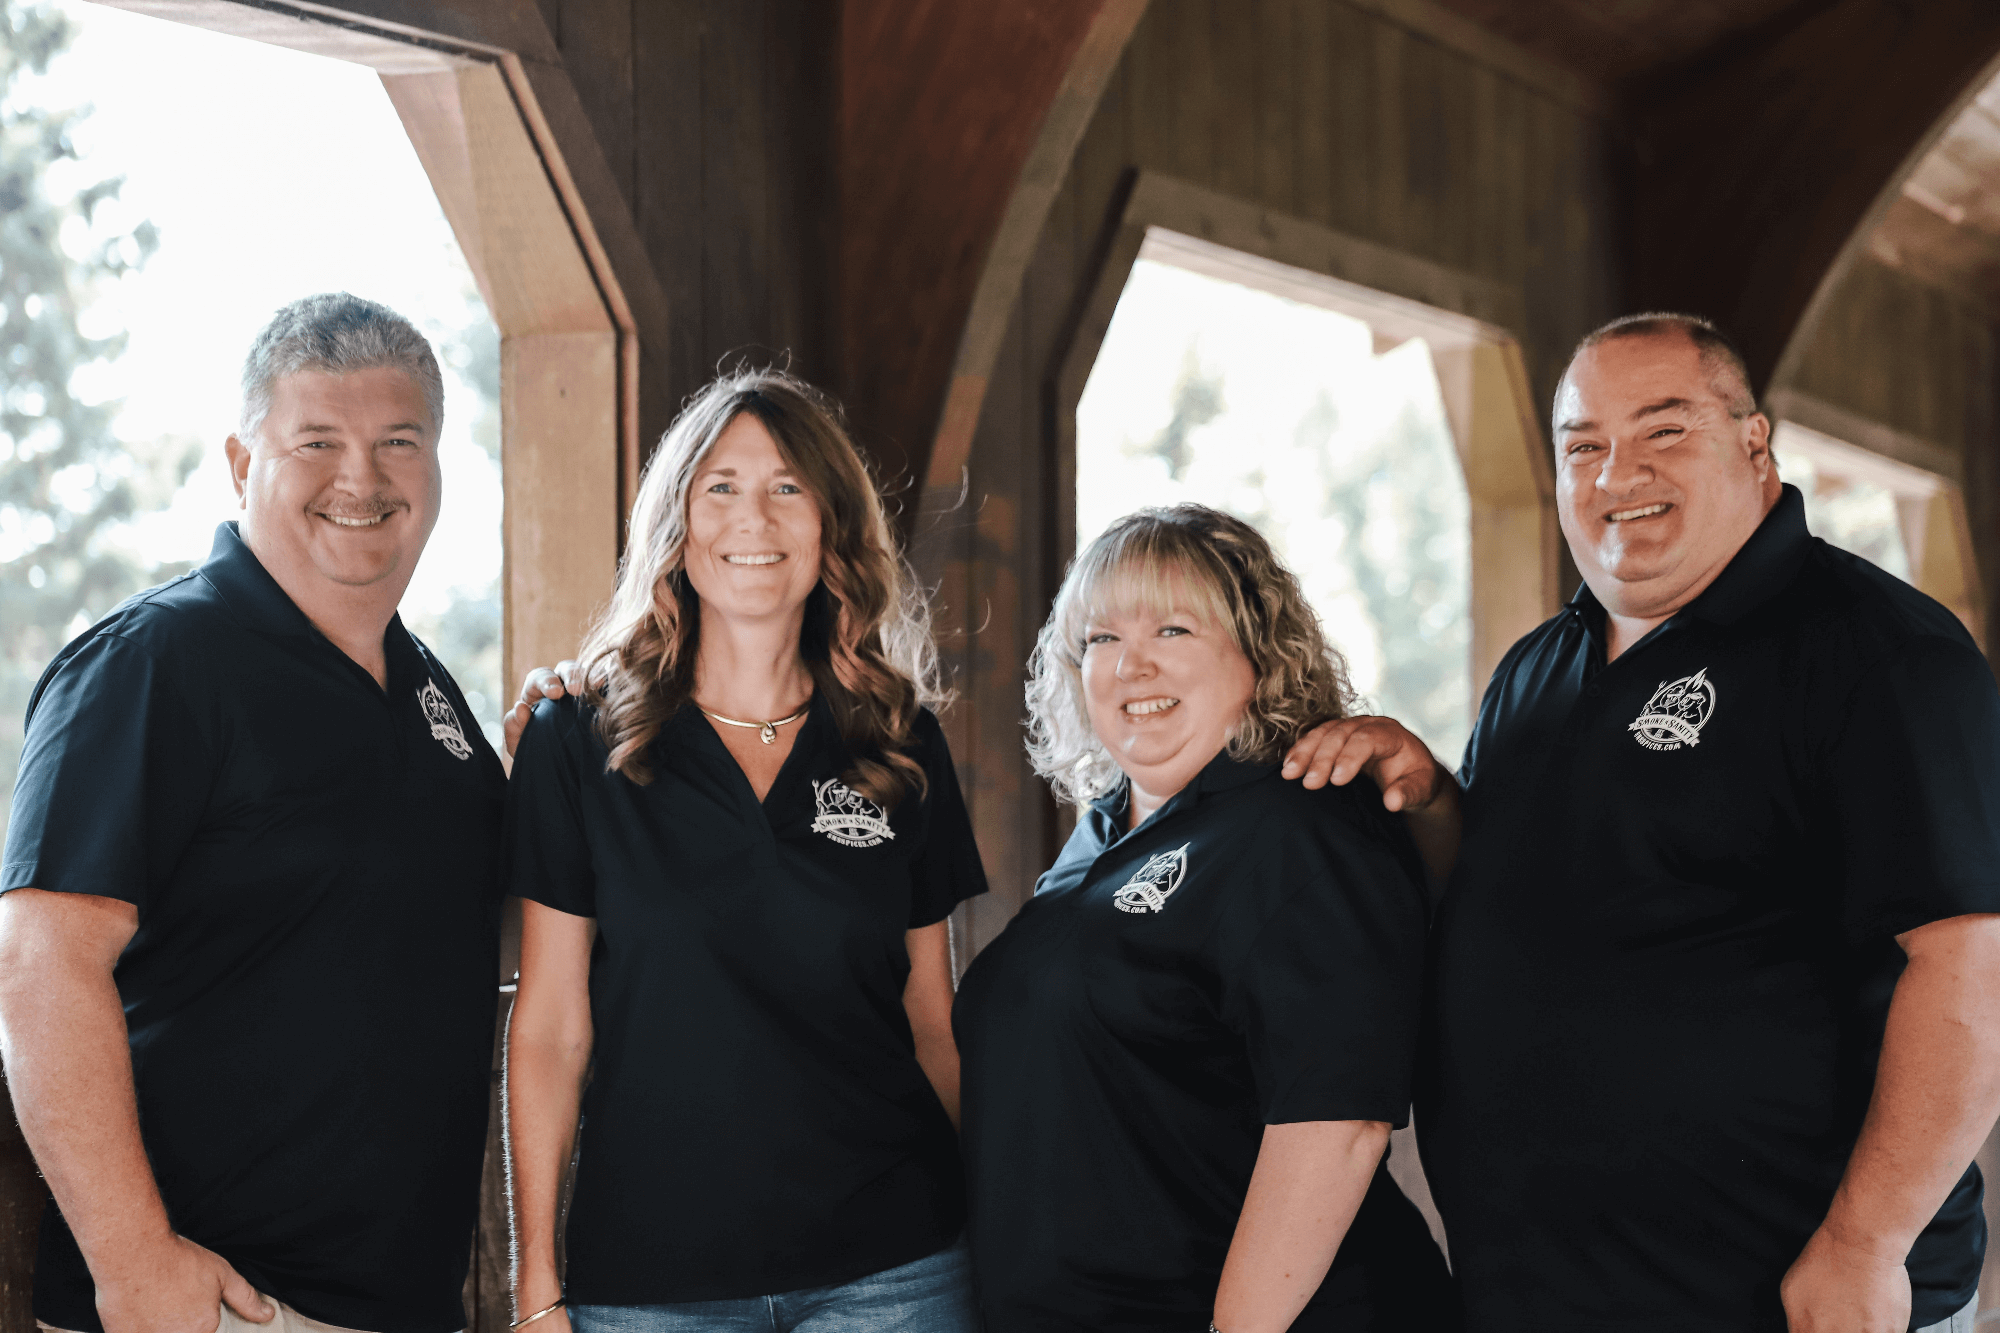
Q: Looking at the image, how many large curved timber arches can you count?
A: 2